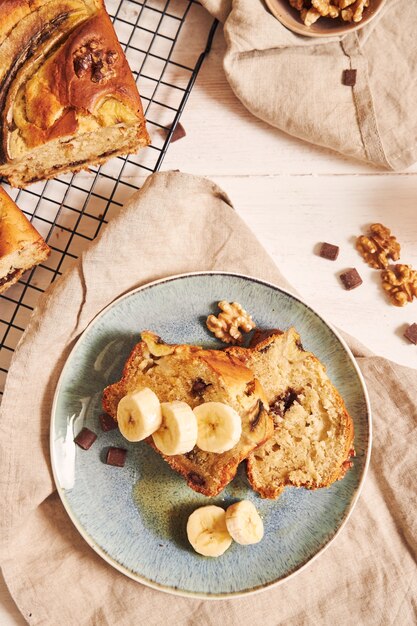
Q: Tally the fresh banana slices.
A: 5